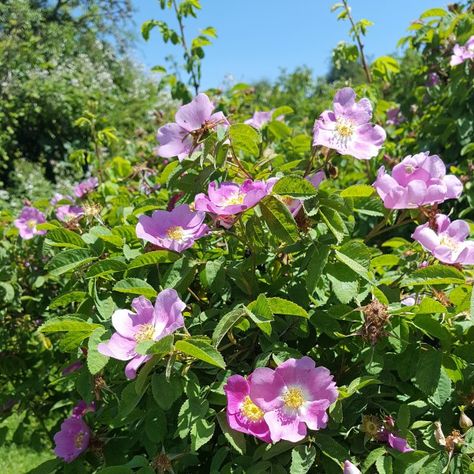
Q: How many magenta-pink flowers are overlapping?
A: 2